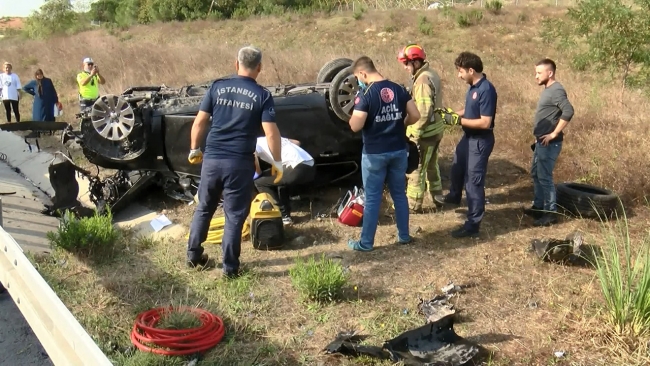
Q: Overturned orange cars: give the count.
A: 0